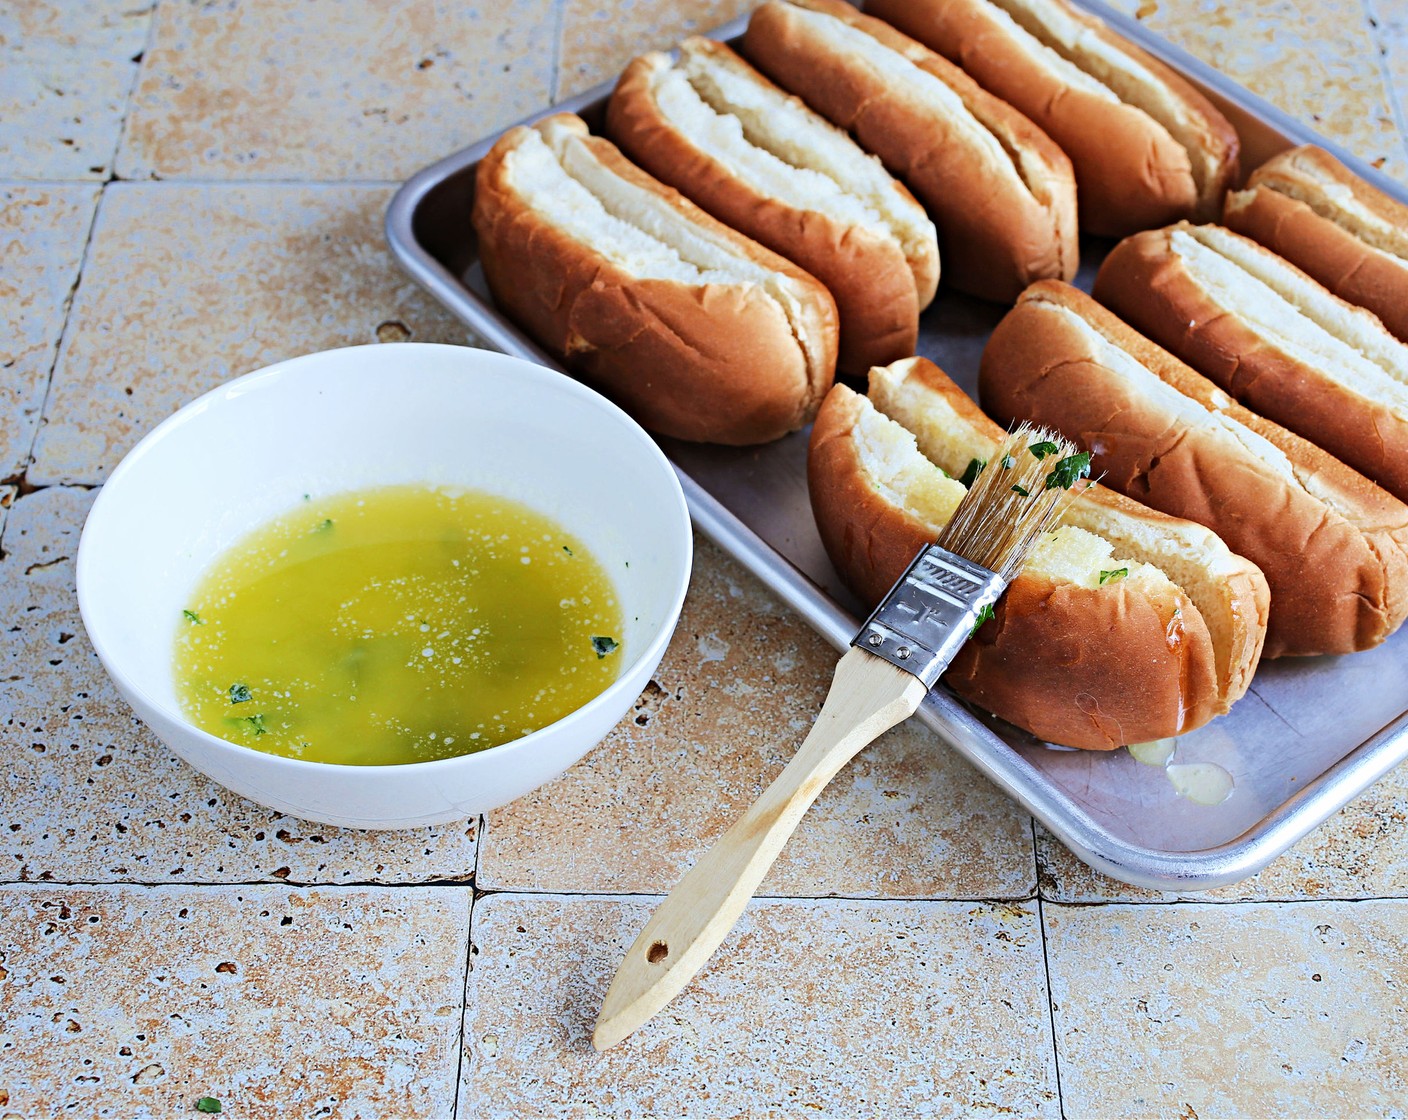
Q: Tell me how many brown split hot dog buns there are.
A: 8